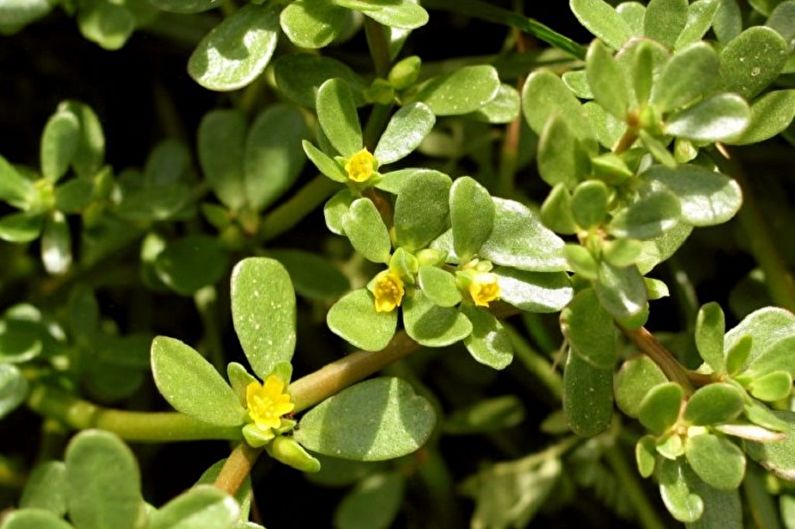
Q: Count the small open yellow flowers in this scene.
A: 4